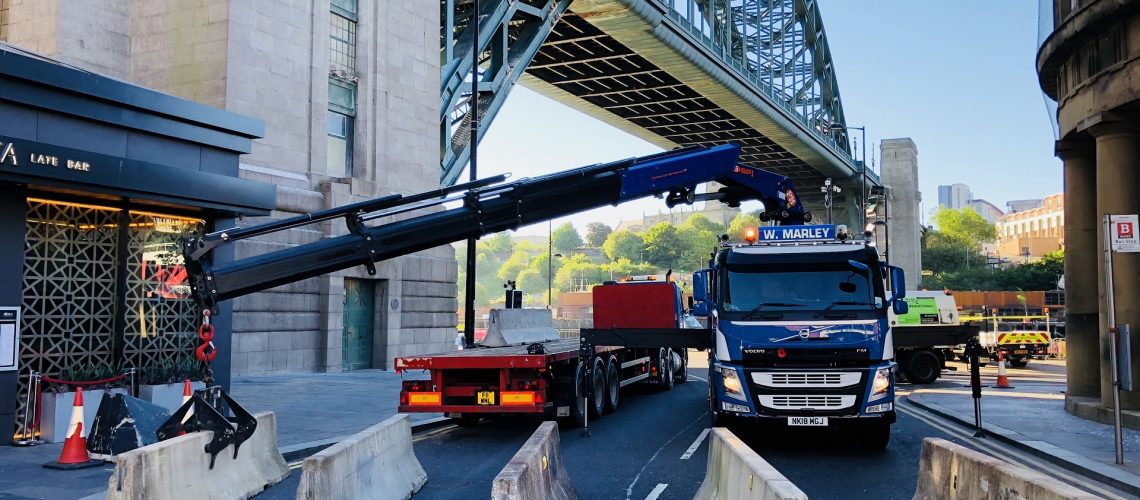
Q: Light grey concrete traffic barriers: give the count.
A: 6